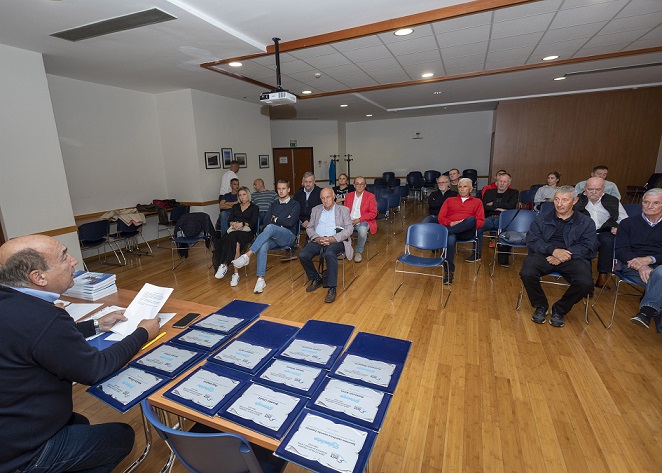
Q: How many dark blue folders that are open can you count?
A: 12